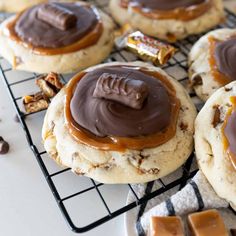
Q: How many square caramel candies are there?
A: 2